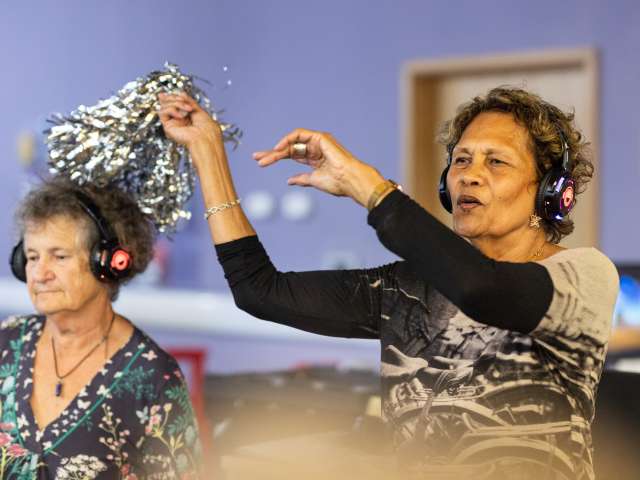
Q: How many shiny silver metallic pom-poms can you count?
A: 1